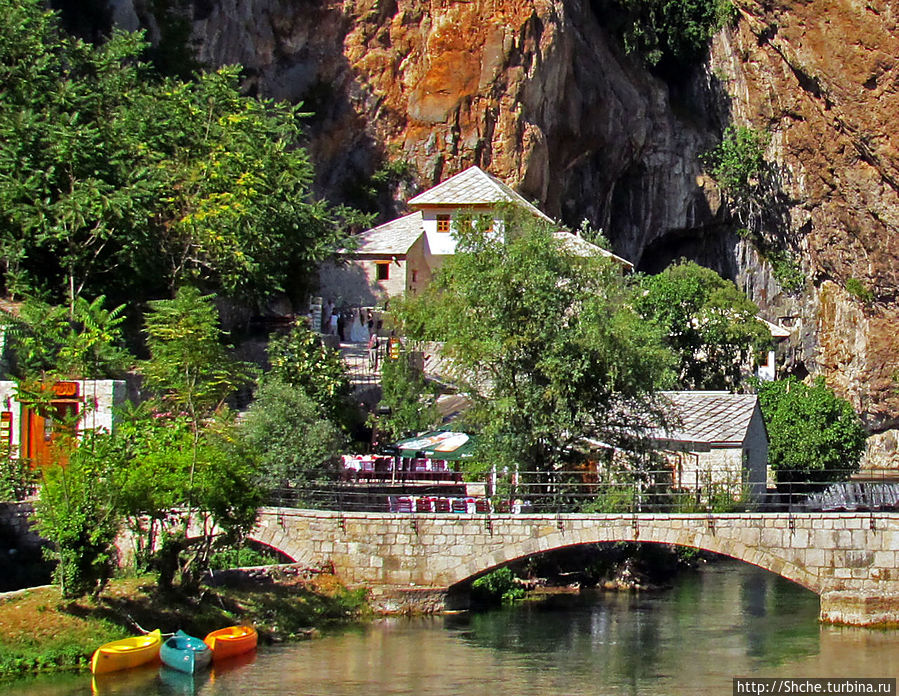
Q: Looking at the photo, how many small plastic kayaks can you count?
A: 3